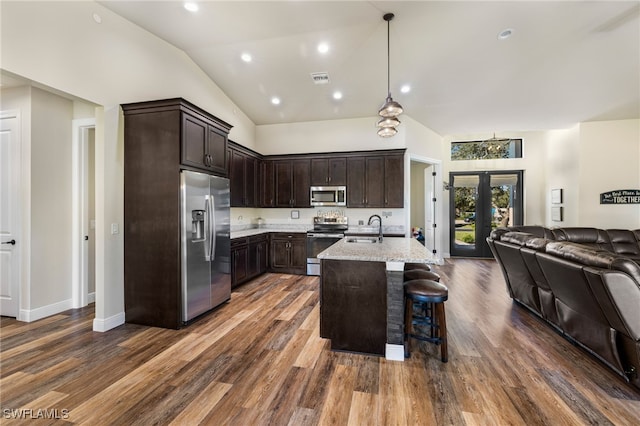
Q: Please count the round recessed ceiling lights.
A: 7